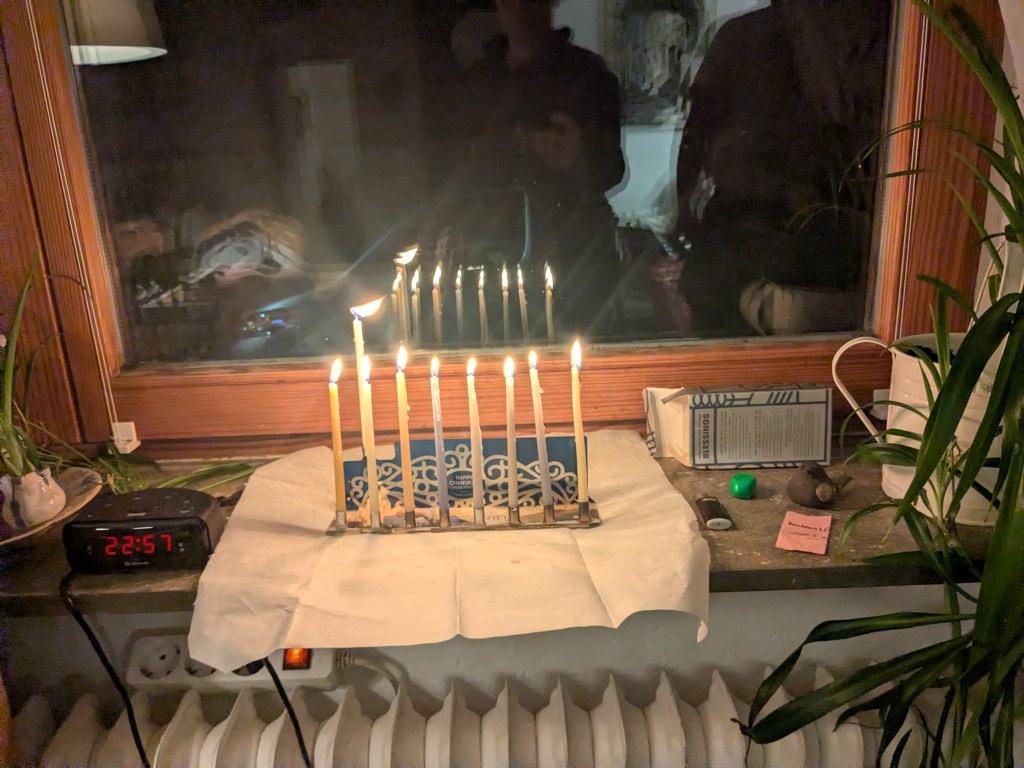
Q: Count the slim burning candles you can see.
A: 9